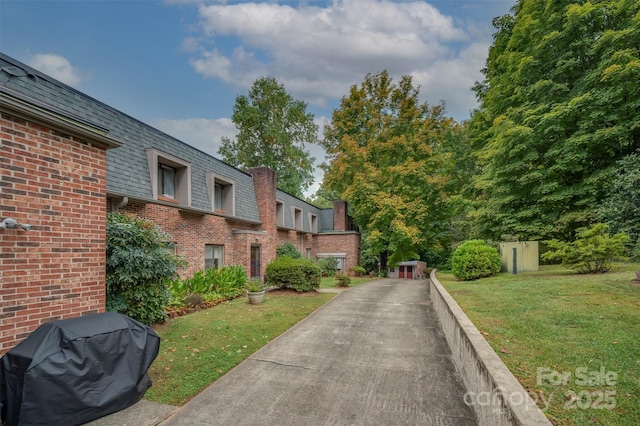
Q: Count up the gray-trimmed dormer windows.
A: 5